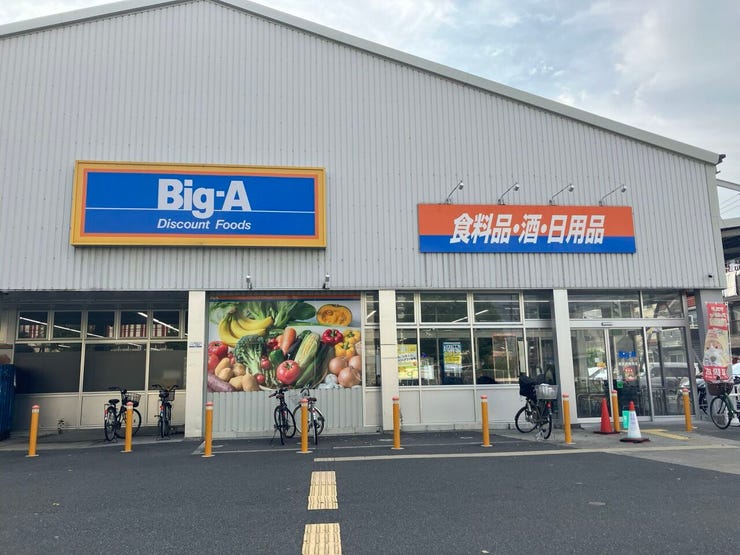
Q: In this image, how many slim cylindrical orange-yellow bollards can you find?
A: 9